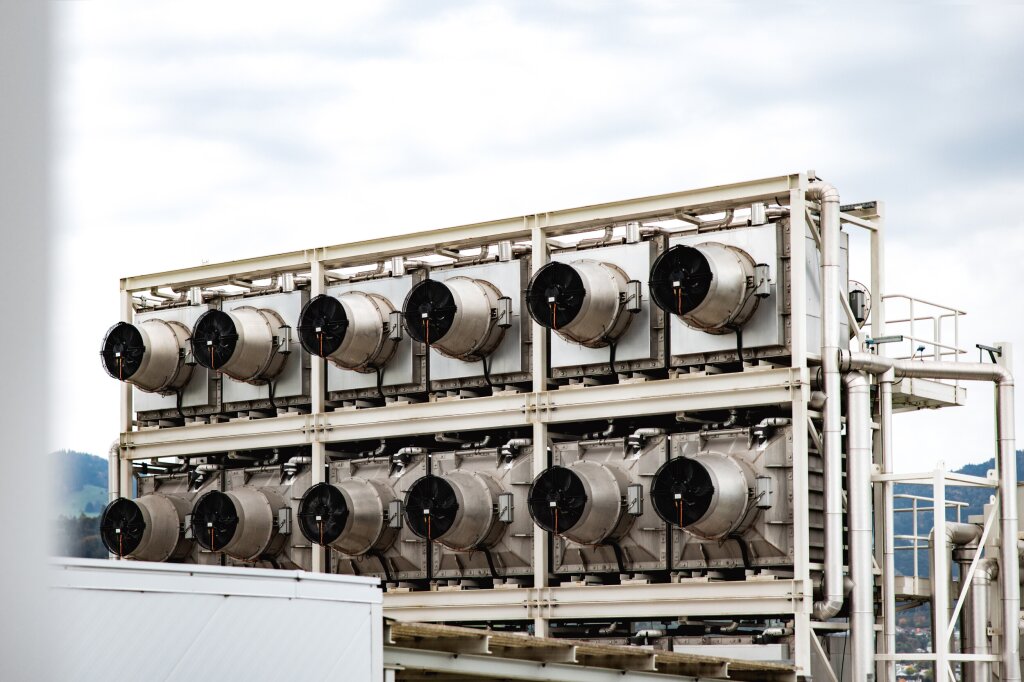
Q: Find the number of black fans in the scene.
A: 12